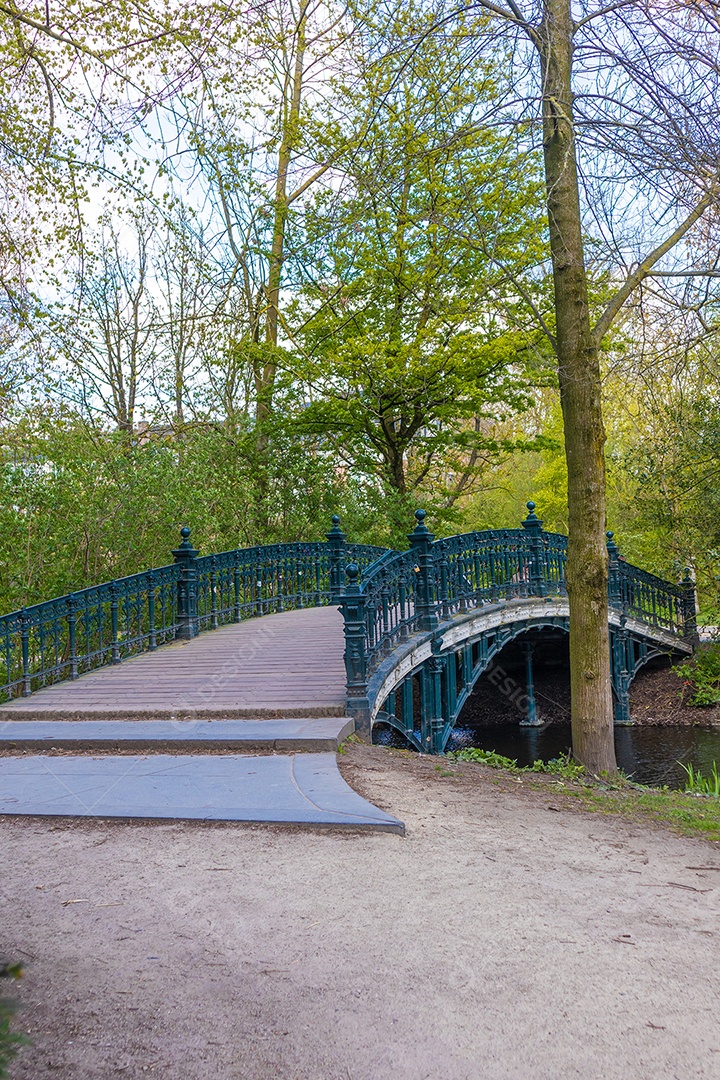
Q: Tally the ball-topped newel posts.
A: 7